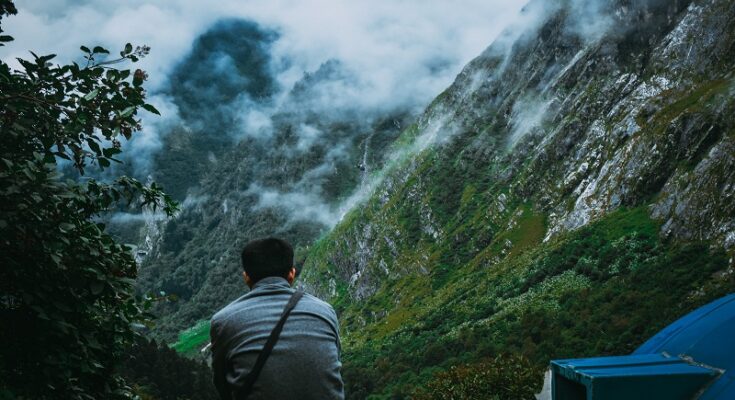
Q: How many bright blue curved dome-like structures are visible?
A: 1